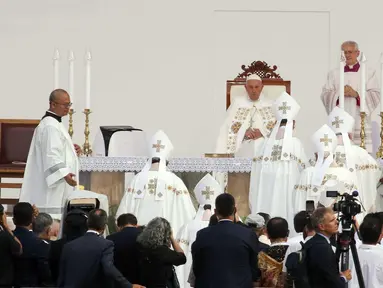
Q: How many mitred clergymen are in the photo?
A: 5